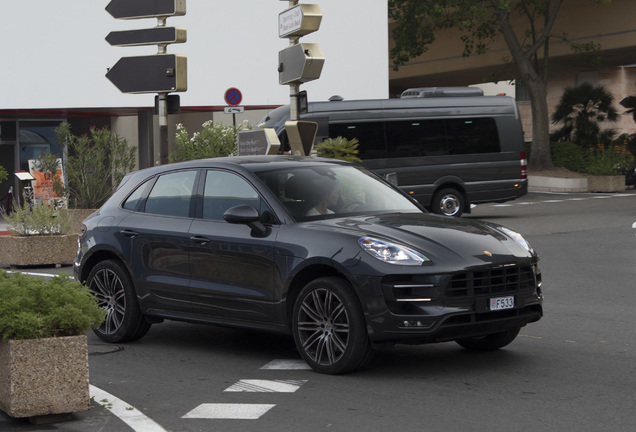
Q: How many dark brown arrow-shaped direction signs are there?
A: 3